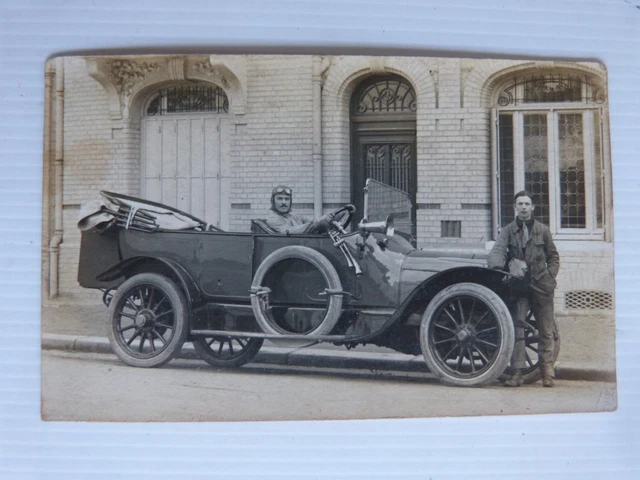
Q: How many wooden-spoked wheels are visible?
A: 4